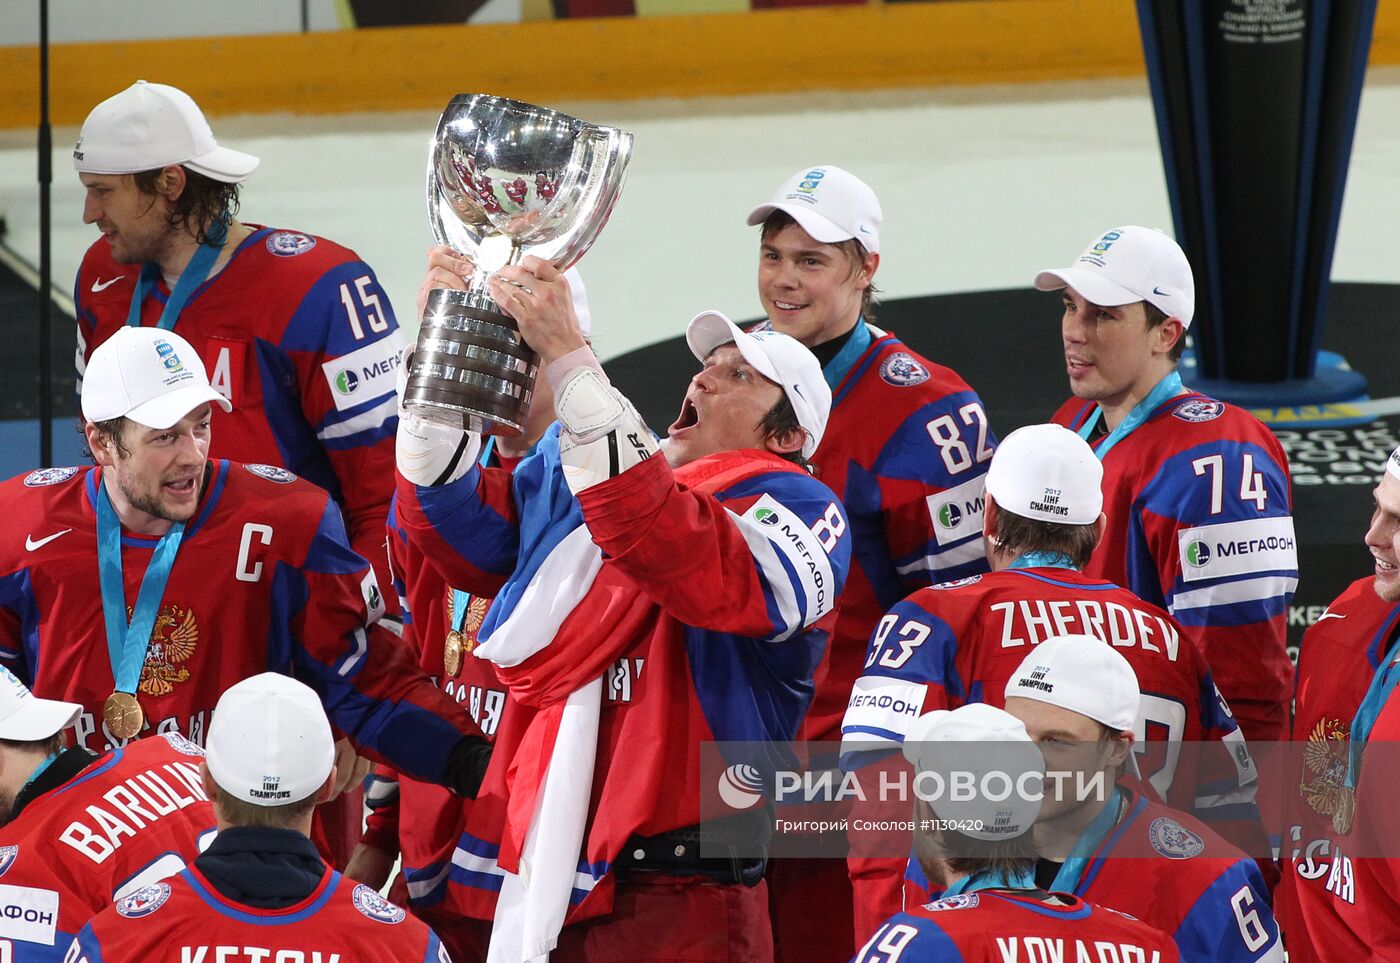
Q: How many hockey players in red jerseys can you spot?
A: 12